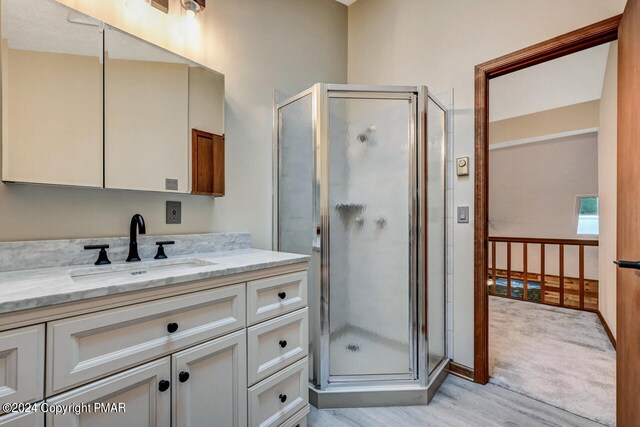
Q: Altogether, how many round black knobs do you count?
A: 6